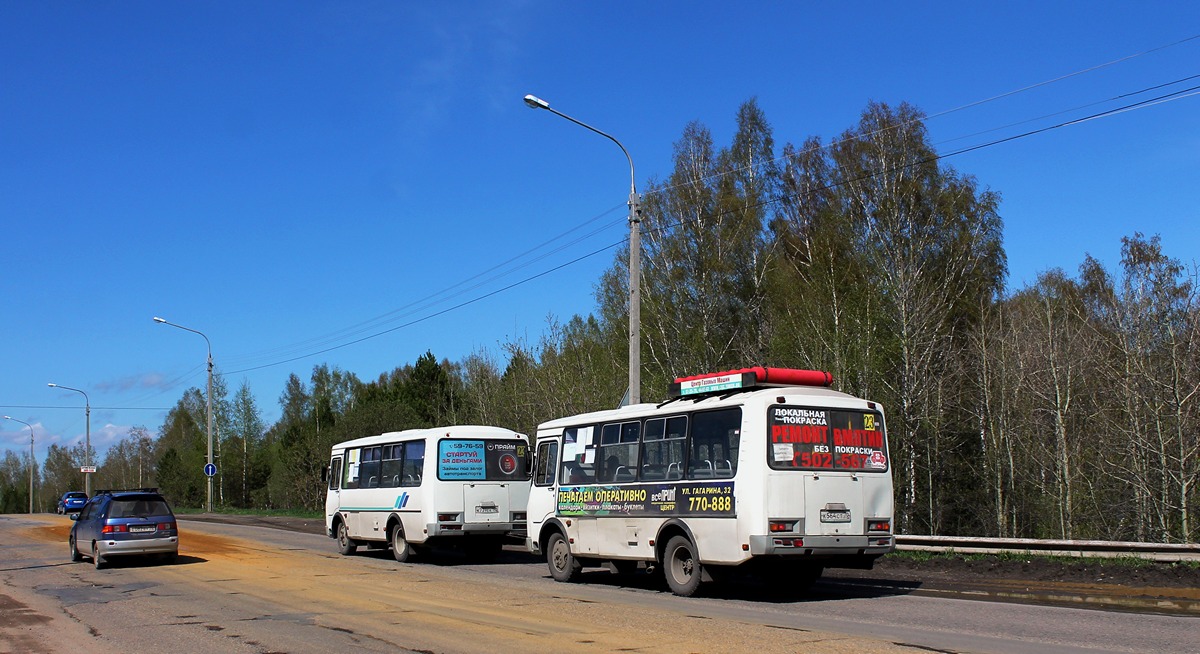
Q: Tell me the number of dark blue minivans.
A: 1